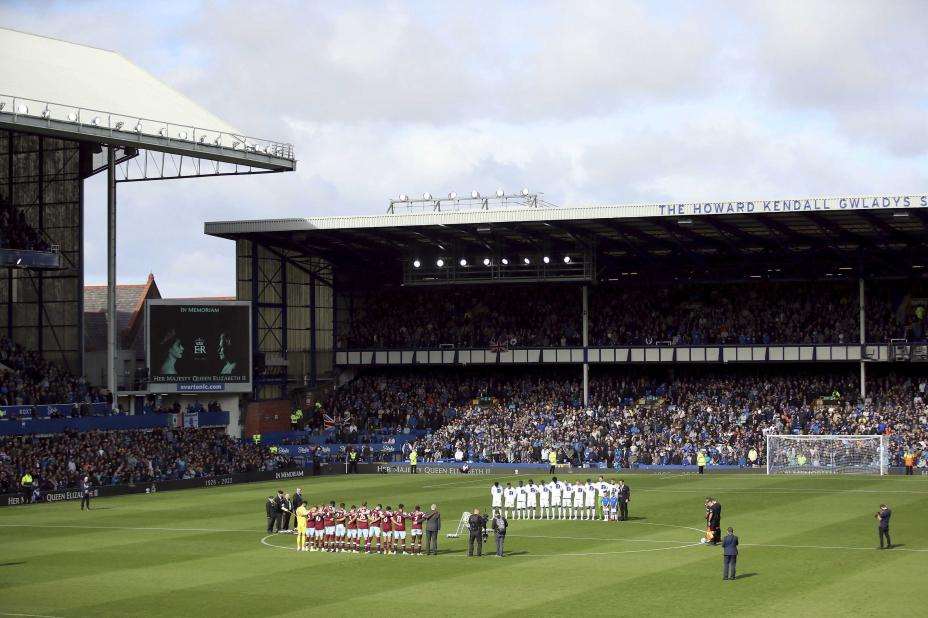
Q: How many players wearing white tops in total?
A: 11